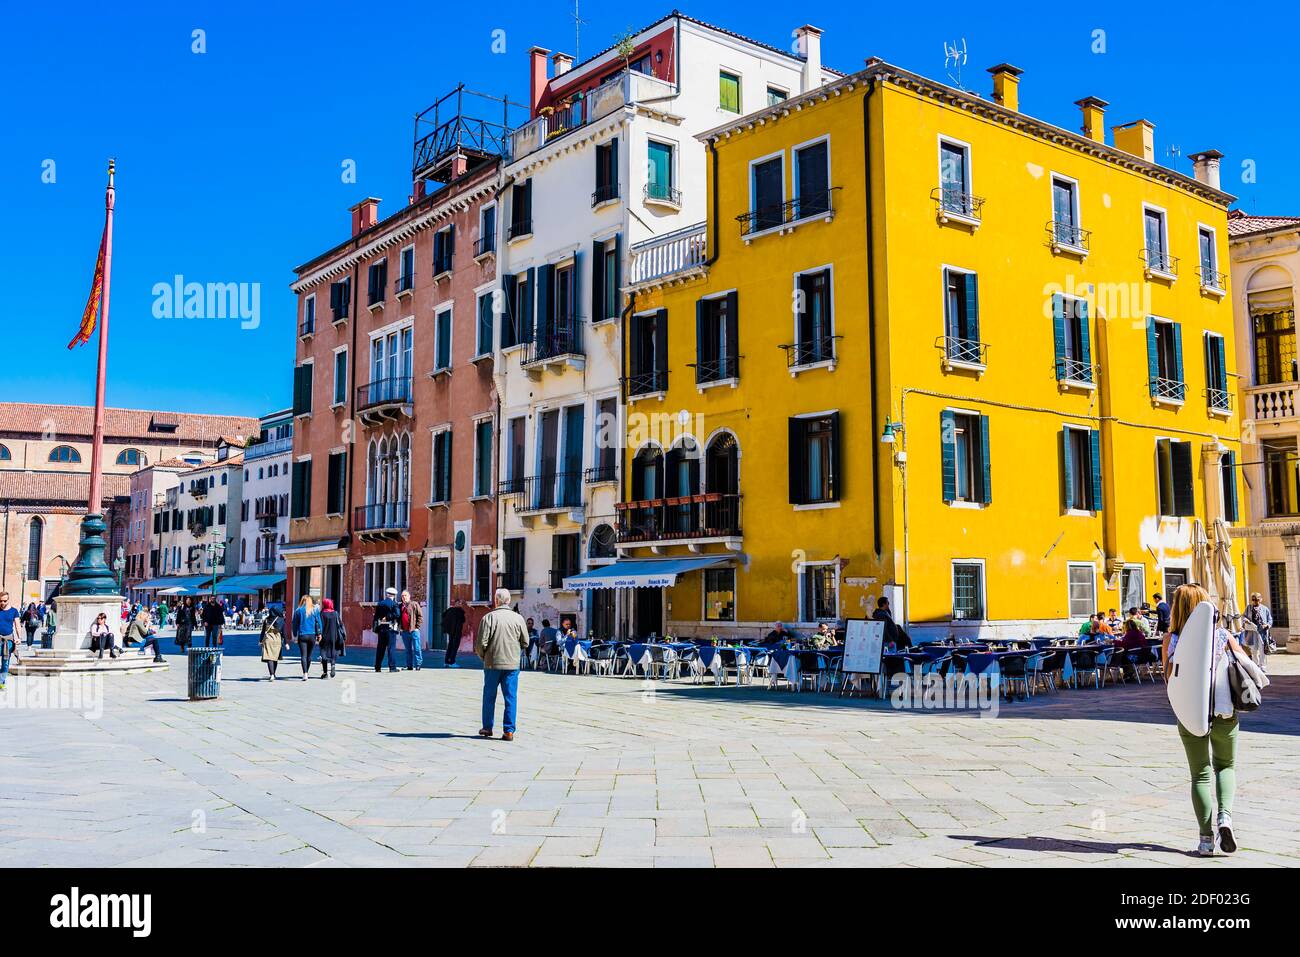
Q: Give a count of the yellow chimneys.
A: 3